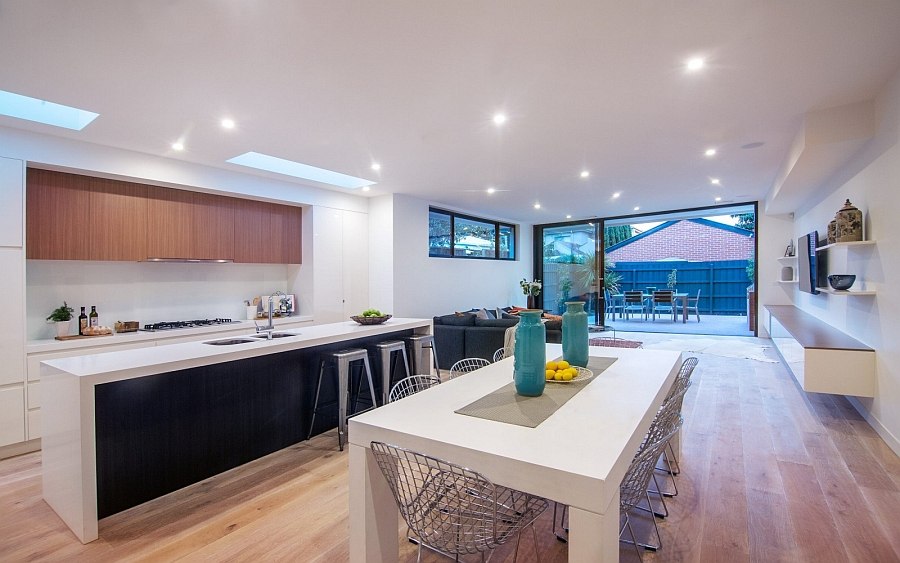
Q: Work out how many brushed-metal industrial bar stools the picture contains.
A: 3